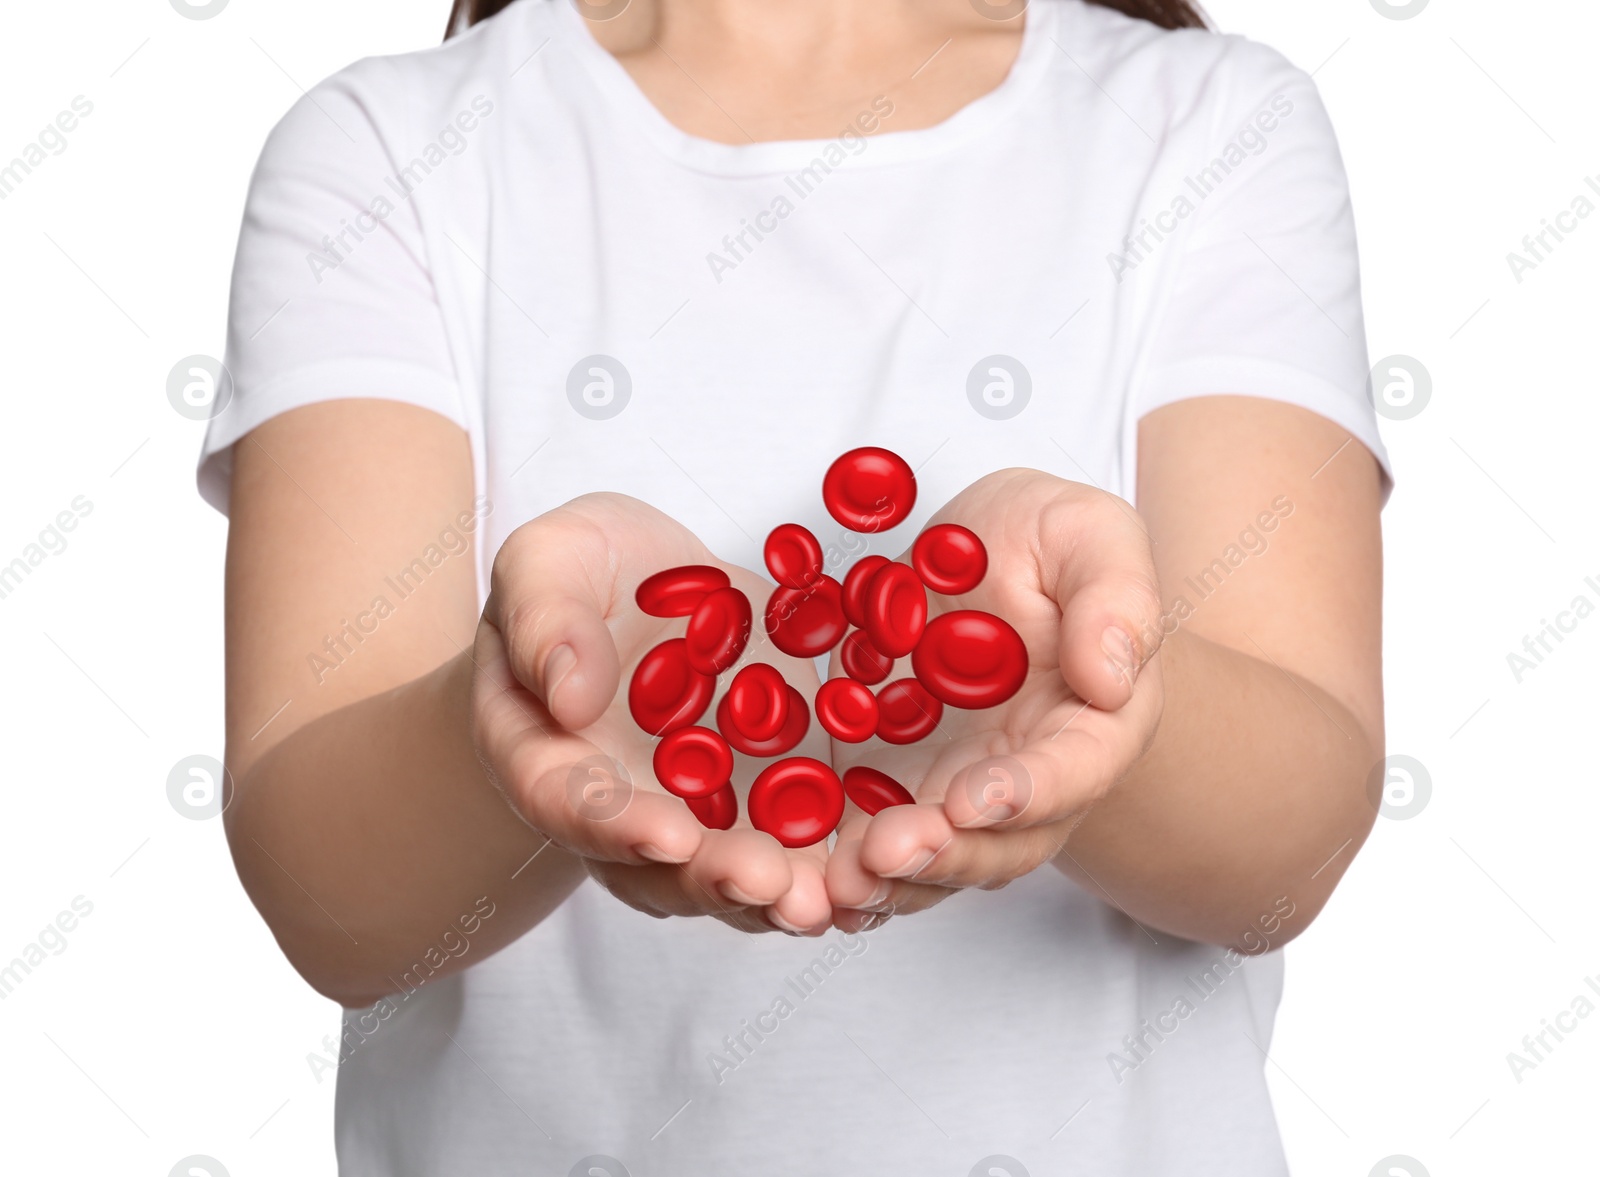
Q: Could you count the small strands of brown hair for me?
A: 2